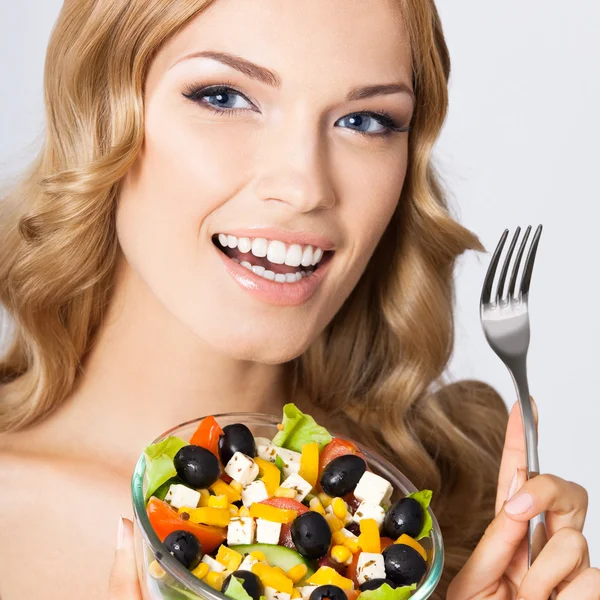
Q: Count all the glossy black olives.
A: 10